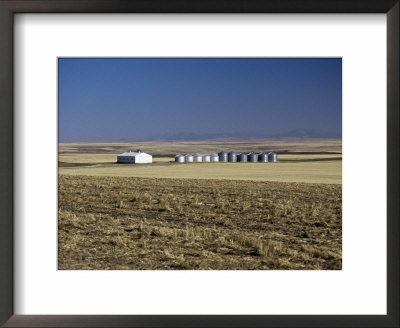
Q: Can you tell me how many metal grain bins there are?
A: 11